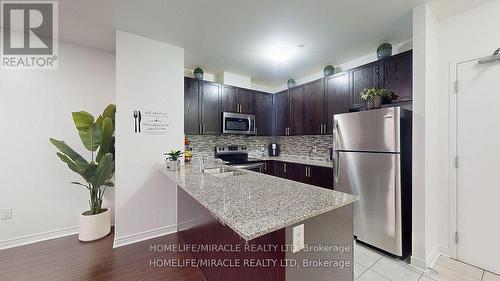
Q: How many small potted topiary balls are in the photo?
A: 4